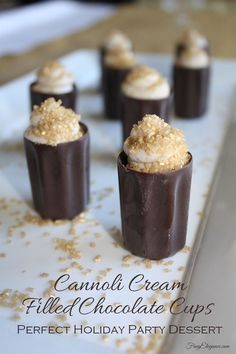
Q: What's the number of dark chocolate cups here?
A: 8